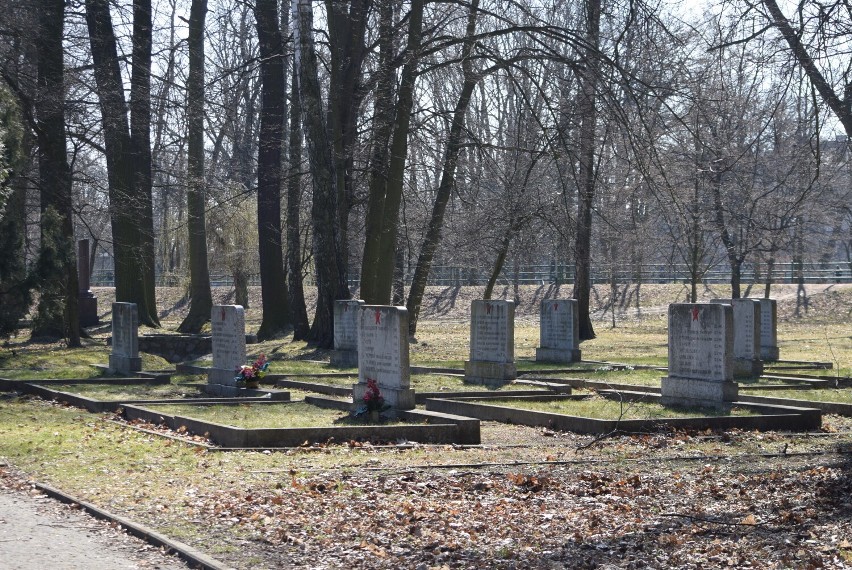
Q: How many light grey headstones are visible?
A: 9